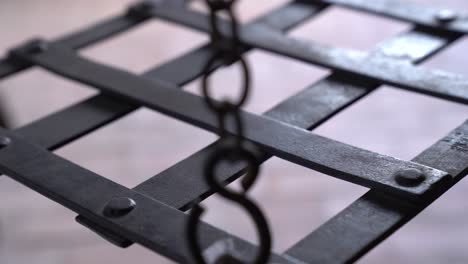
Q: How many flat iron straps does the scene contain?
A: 8